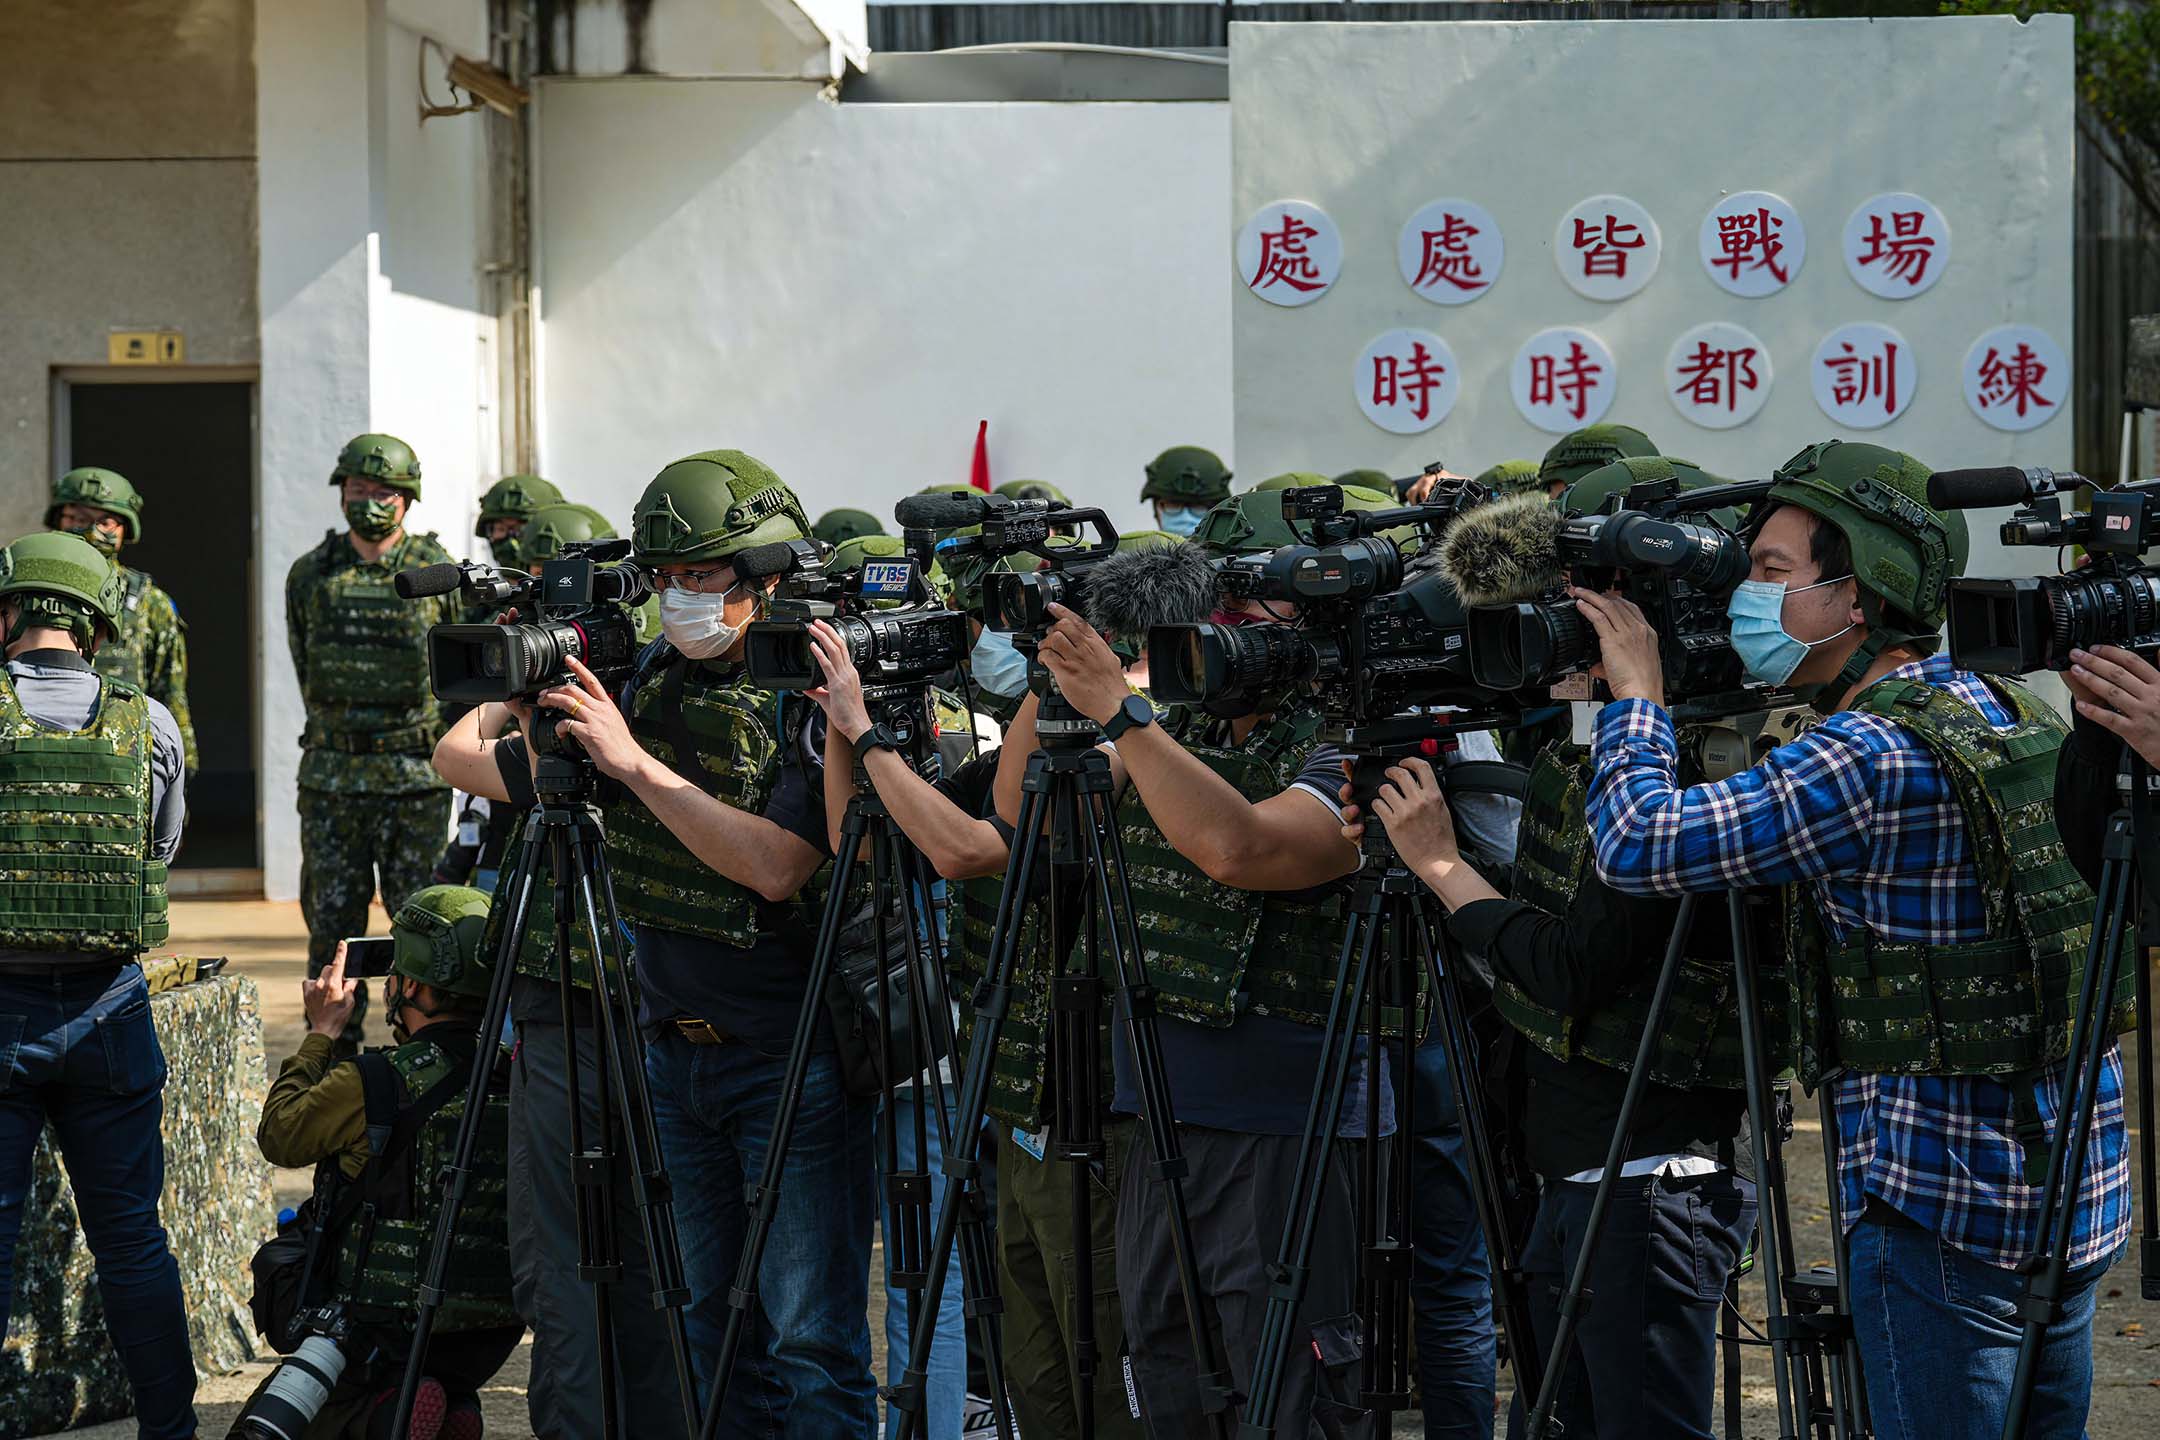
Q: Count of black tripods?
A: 6